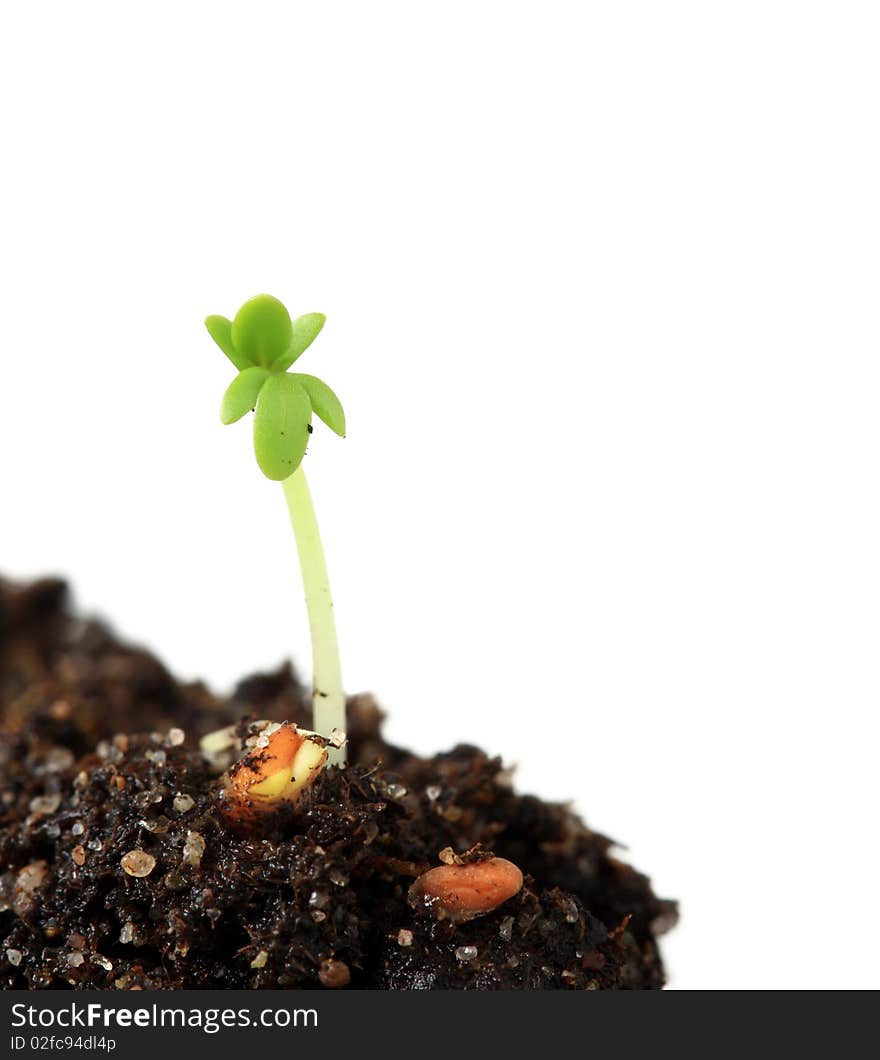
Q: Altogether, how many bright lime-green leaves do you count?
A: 6